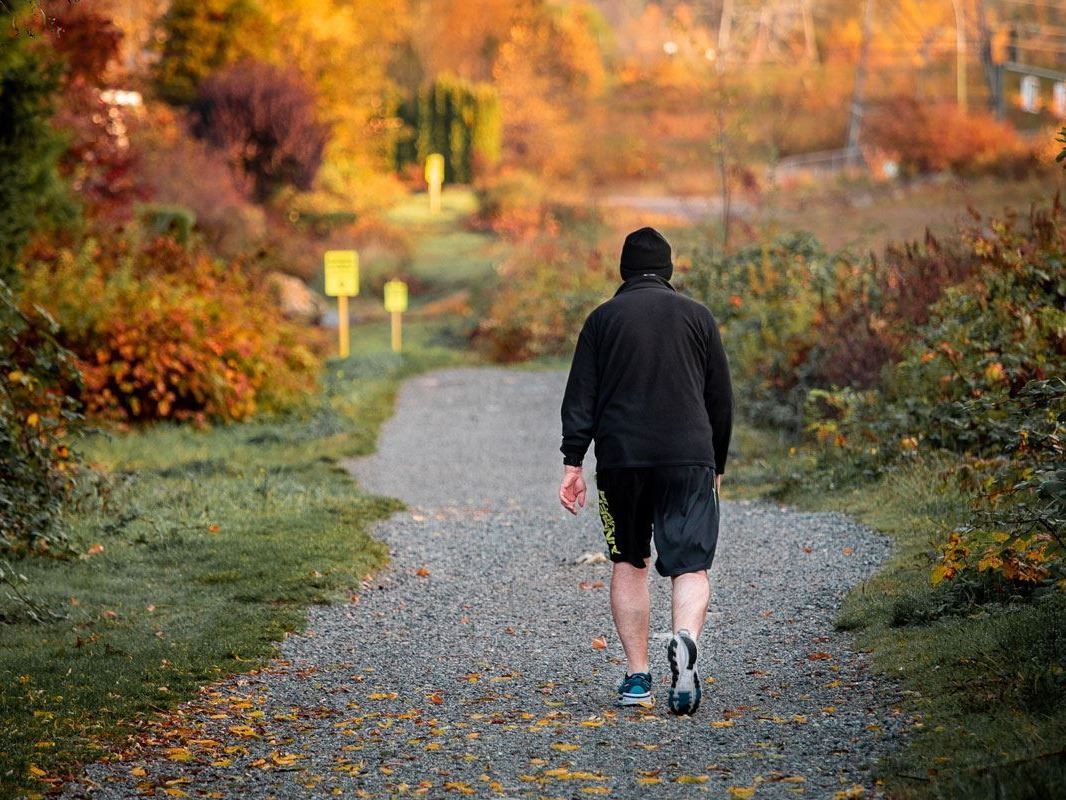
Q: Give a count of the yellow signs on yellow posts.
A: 3